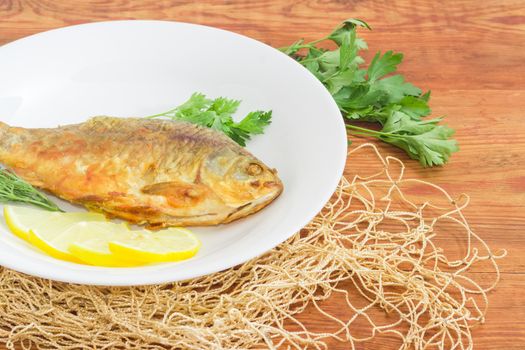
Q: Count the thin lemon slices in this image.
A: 4